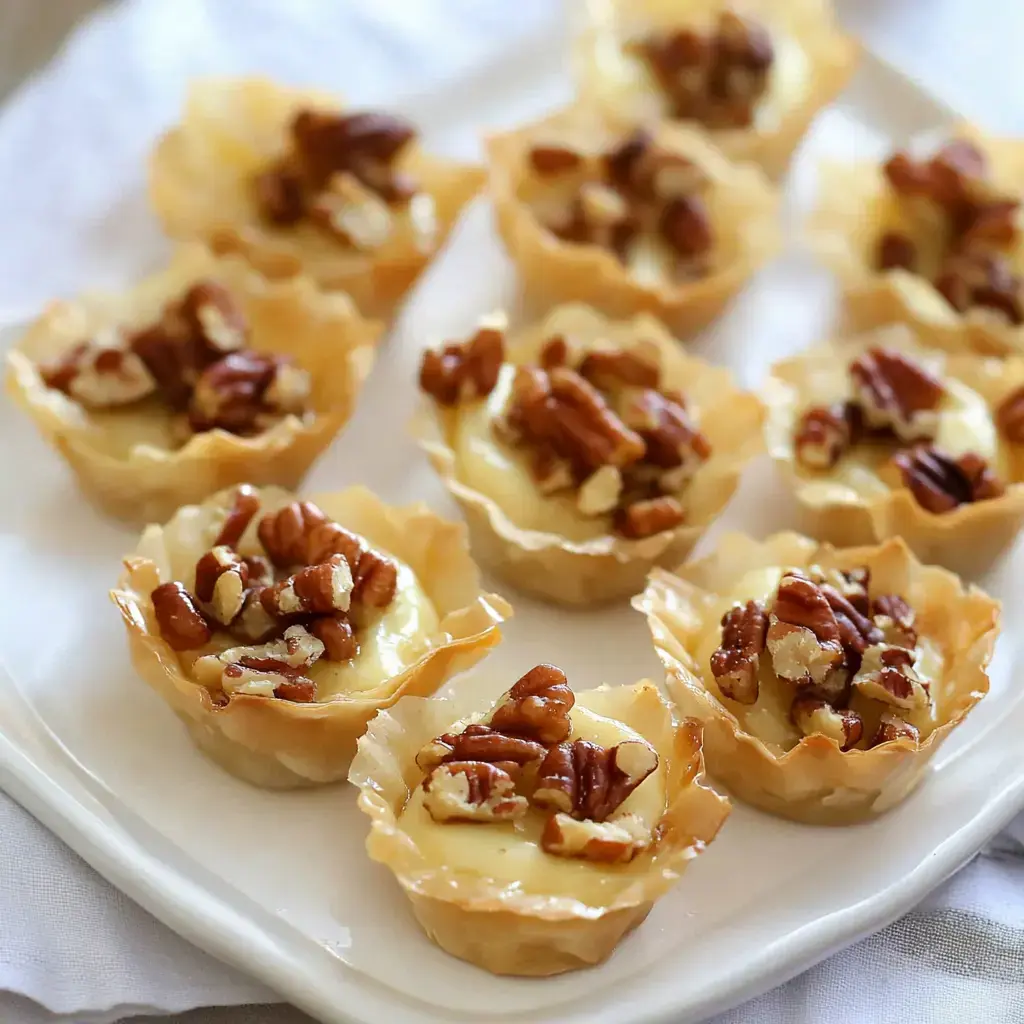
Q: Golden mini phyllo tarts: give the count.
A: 10